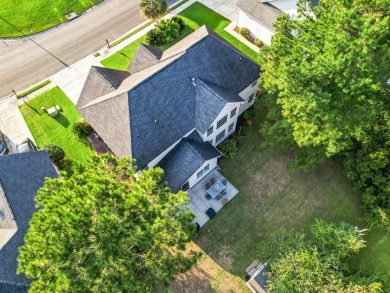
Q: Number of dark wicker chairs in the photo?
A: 6